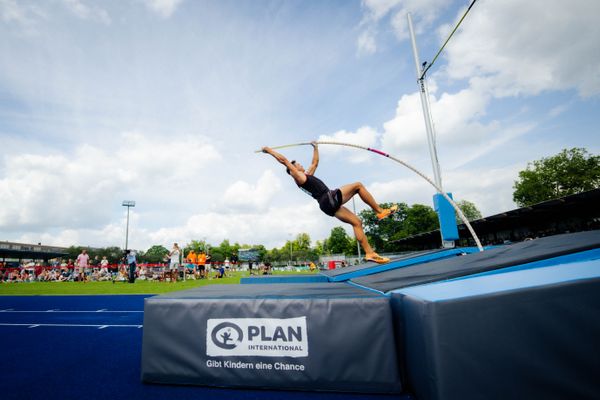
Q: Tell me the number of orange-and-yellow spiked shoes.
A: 2